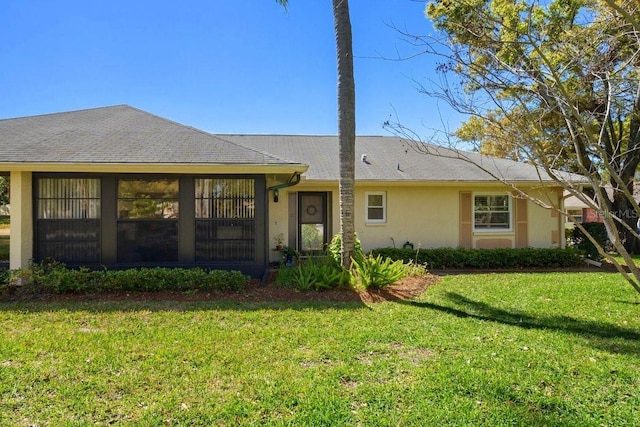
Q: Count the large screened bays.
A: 3